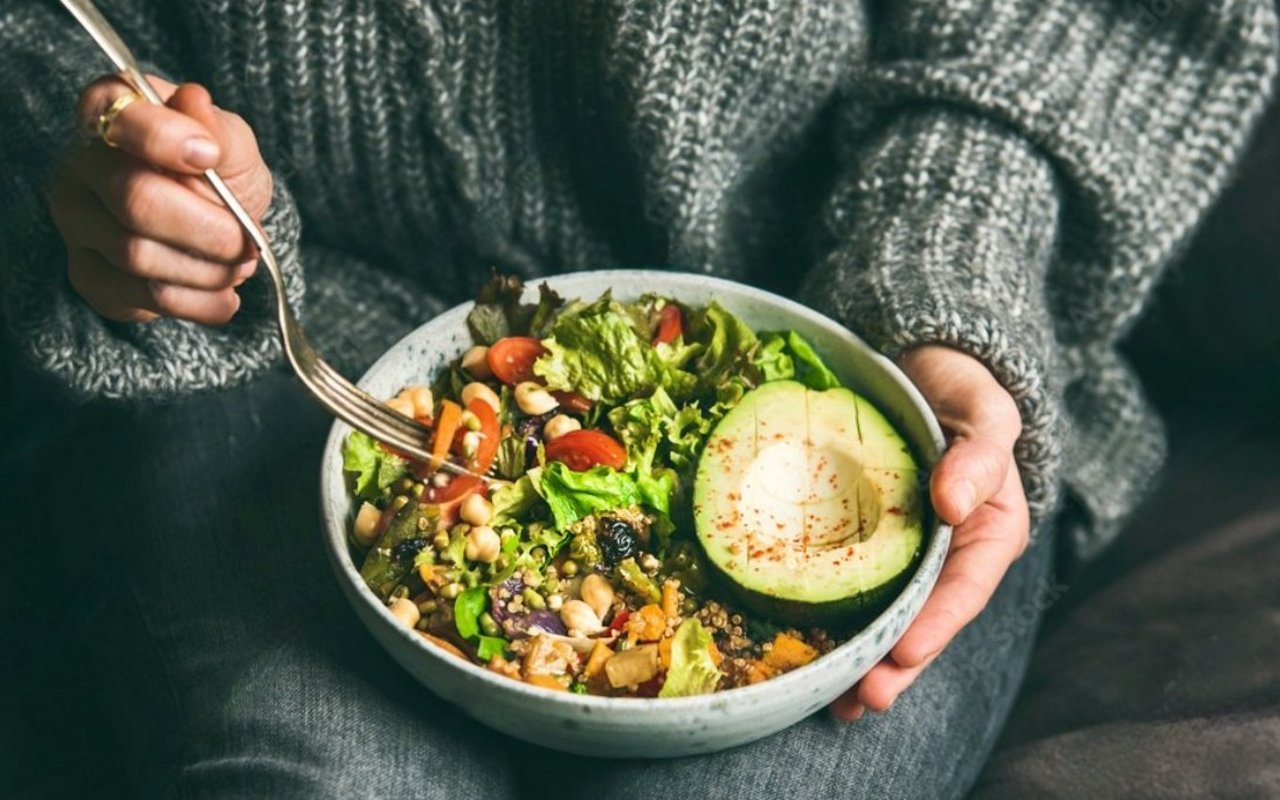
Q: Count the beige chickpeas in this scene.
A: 12